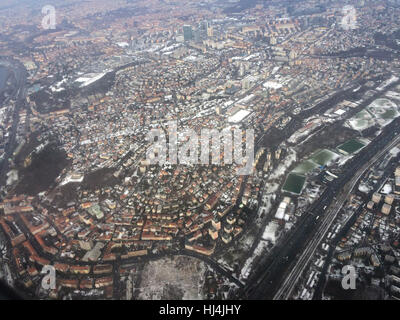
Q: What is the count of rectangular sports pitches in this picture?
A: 4